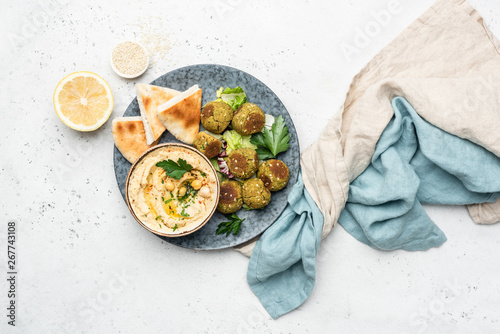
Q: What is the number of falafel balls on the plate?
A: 7